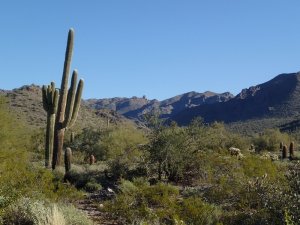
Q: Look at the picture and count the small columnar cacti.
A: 5